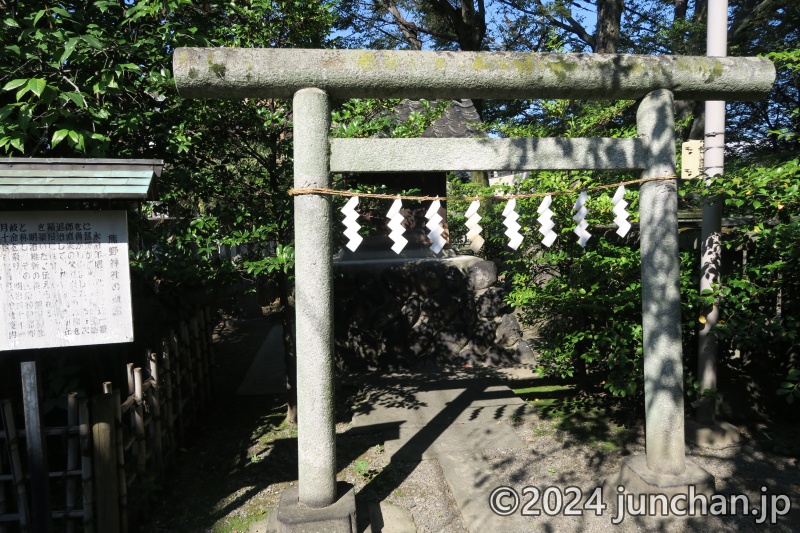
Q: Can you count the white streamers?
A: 8